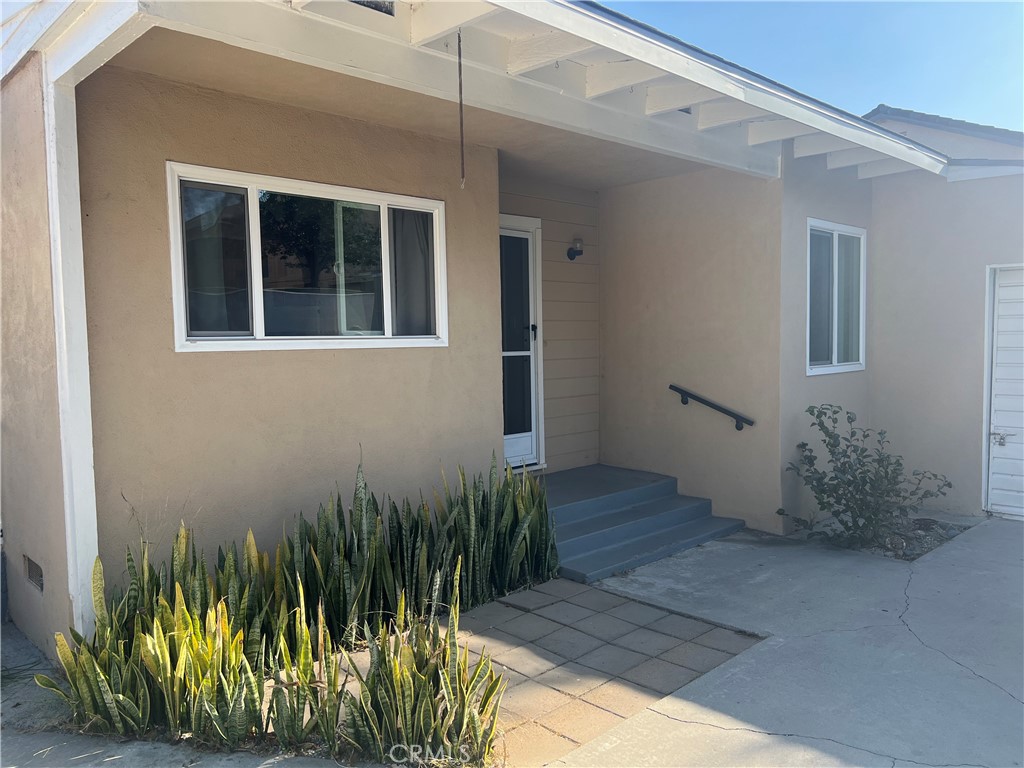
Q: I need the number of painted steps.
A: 3